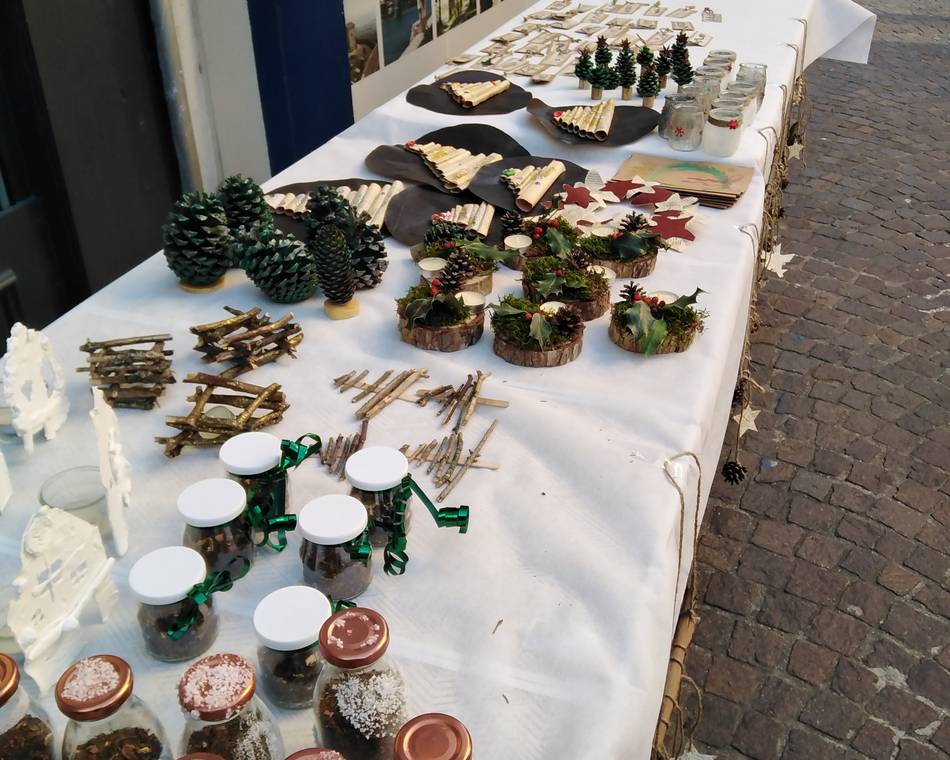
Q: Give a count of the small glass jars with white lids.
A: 6